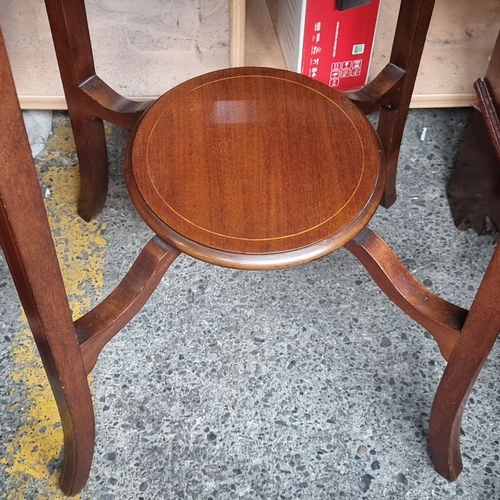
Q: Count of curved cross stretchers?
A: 4